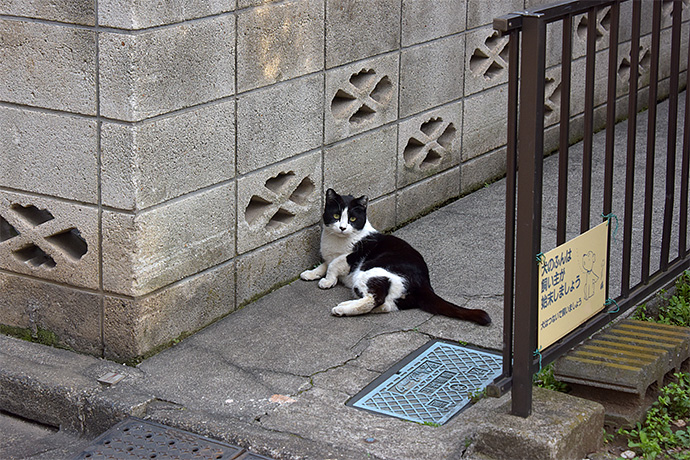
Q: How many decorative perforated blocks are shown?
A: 9